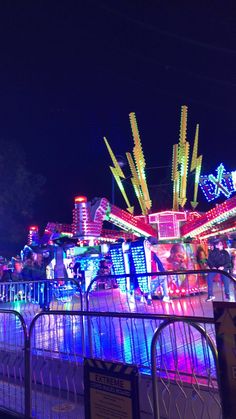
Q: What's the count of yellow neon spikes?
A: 6